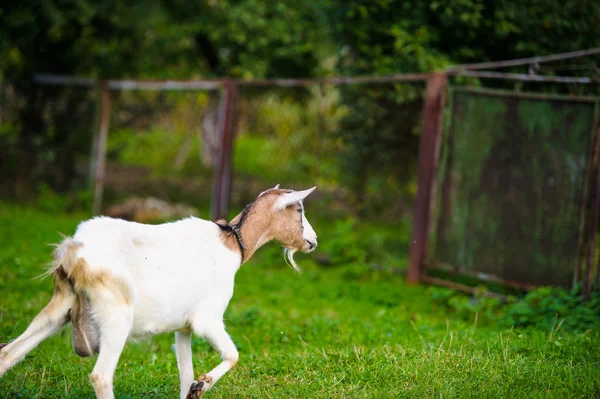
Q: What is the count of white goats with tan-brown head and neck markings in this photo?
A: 1